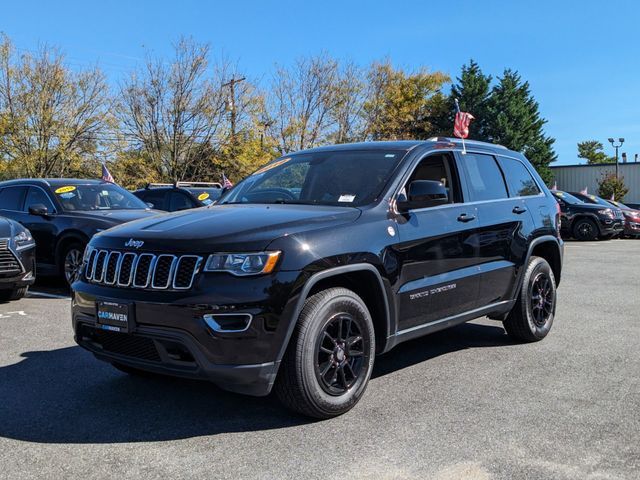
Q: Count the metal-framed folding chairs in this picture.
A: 0